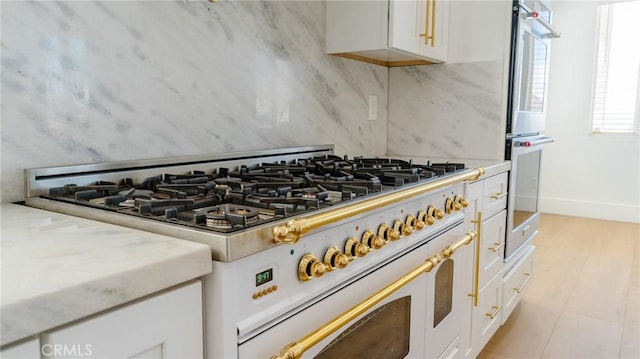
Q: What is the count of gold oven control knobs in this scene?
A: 11